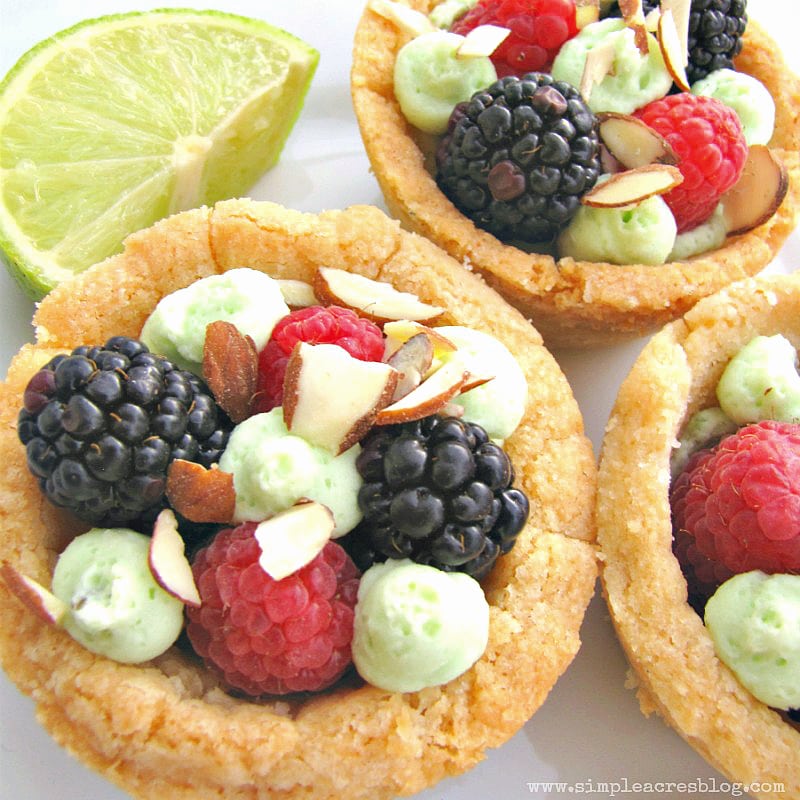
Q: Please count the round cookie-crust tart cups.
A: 3